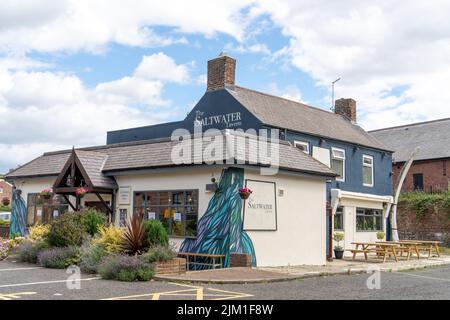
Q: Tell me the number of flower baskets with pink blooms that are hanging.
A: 3